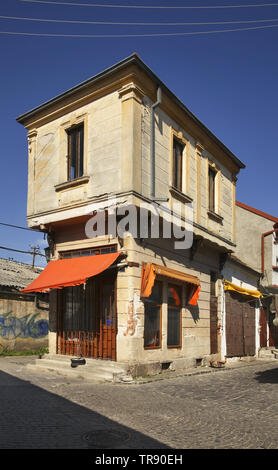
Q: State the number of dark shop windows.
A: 2